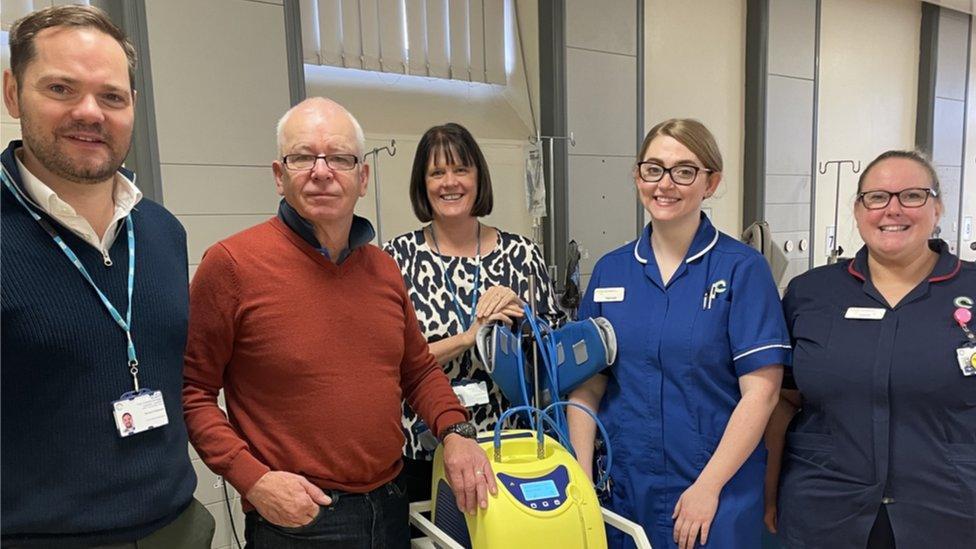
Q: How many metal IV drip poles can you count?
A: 3